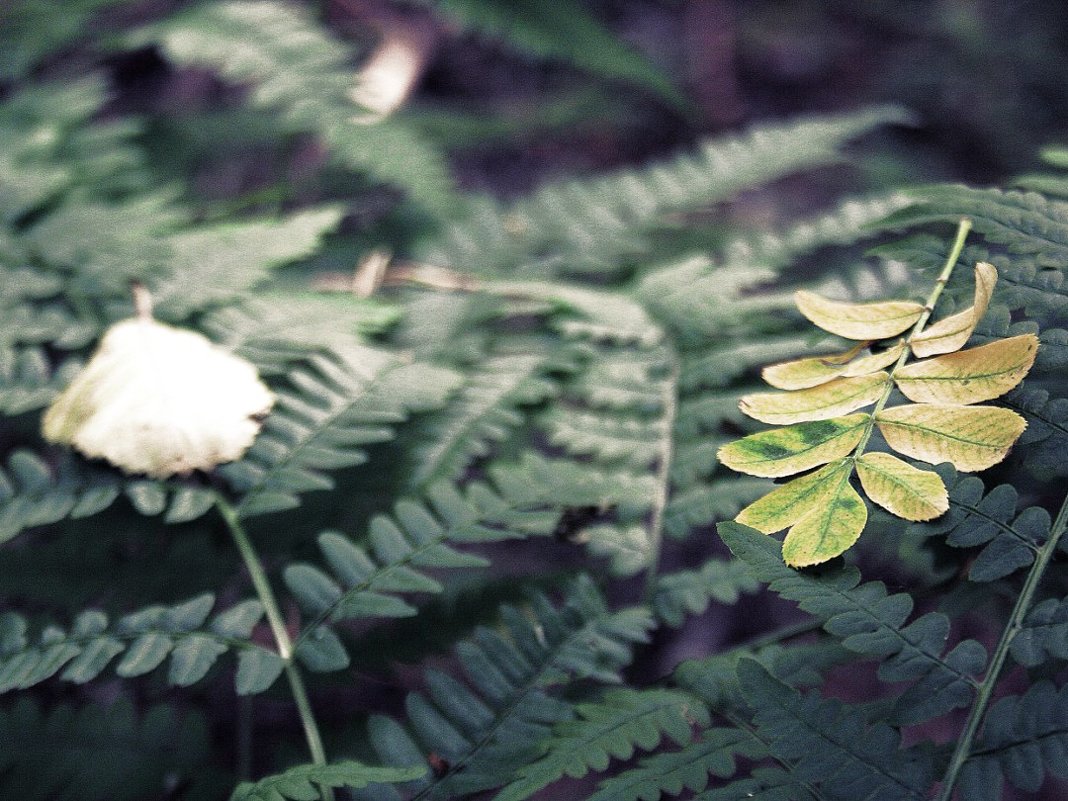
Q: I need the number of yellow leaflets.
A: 10